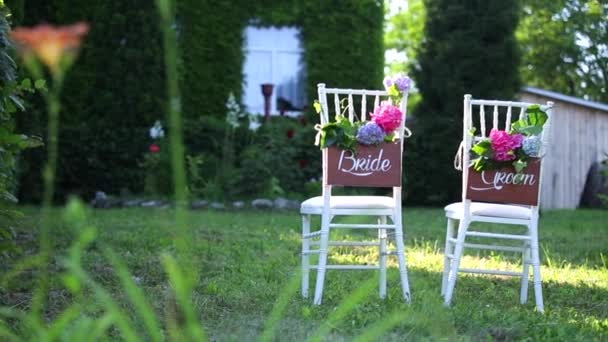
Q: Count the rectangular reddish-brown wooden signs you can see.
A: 2